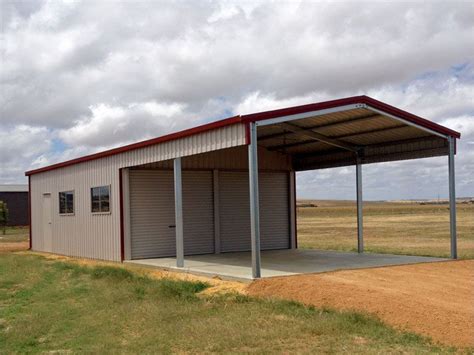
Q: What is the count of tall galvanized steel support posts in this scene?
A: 4